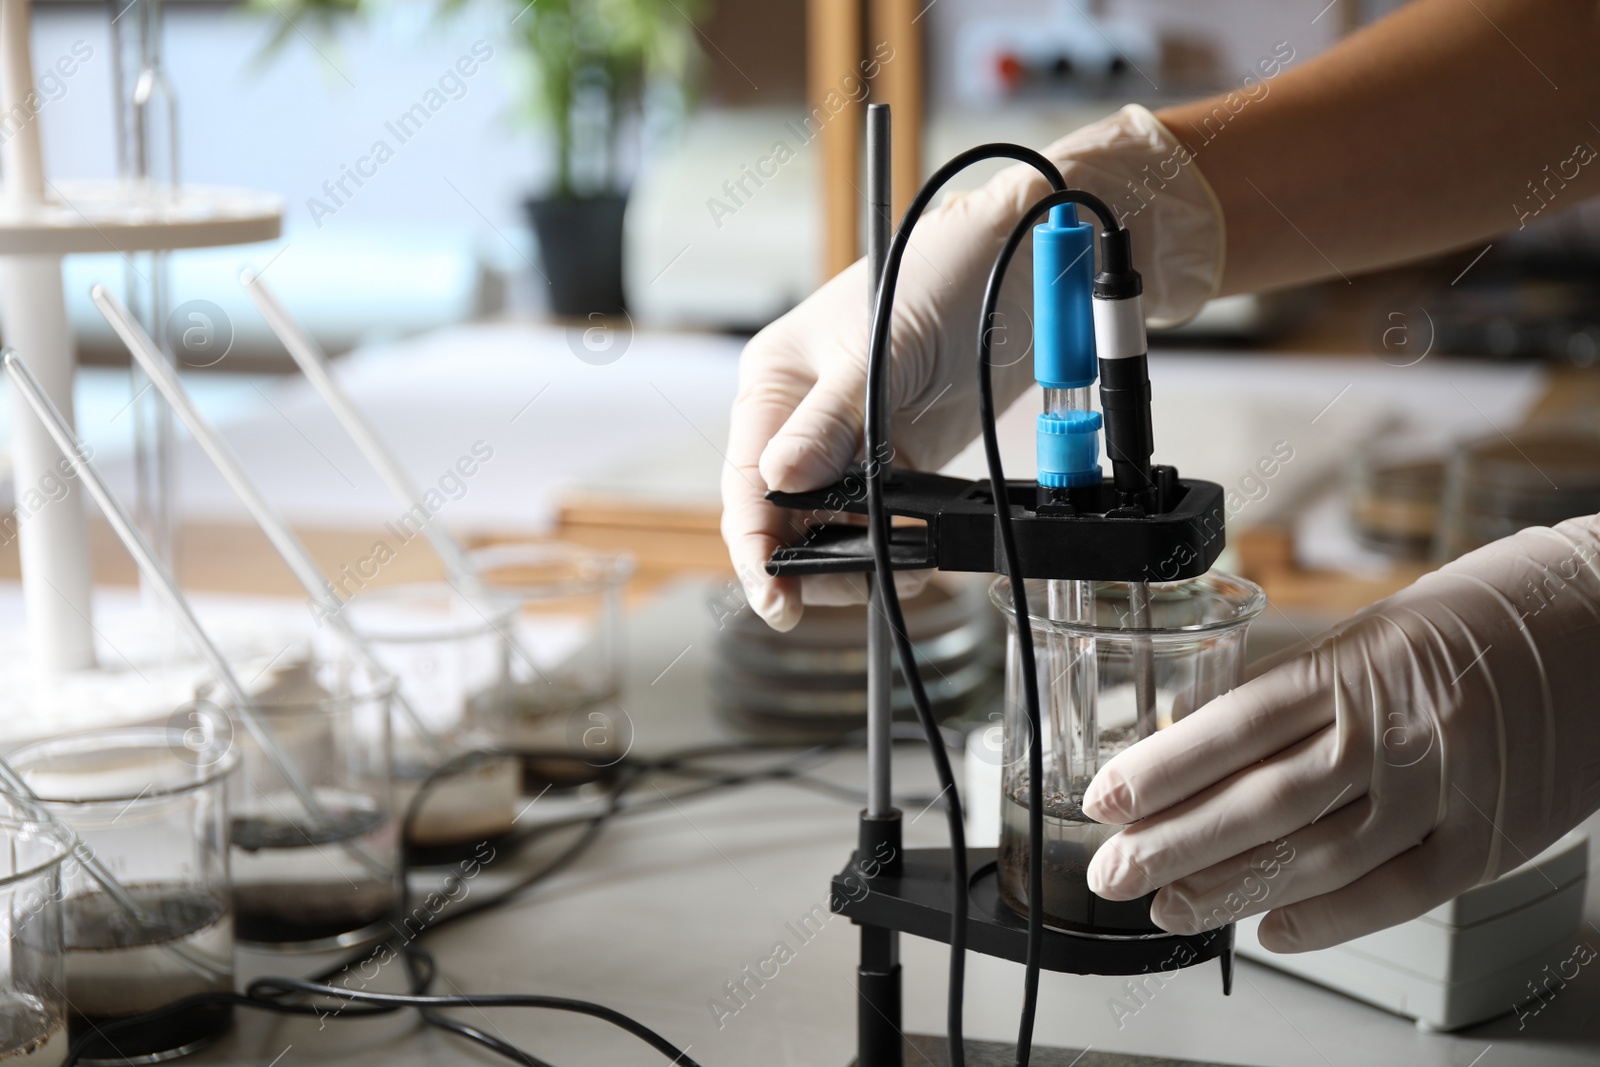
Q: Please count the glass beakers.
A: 6